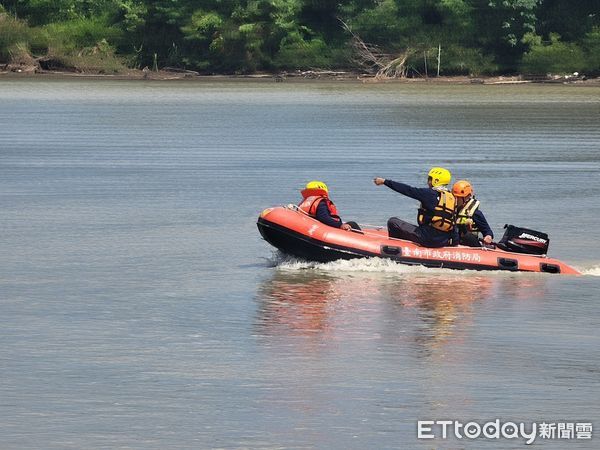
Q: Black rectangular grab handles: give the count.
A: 3